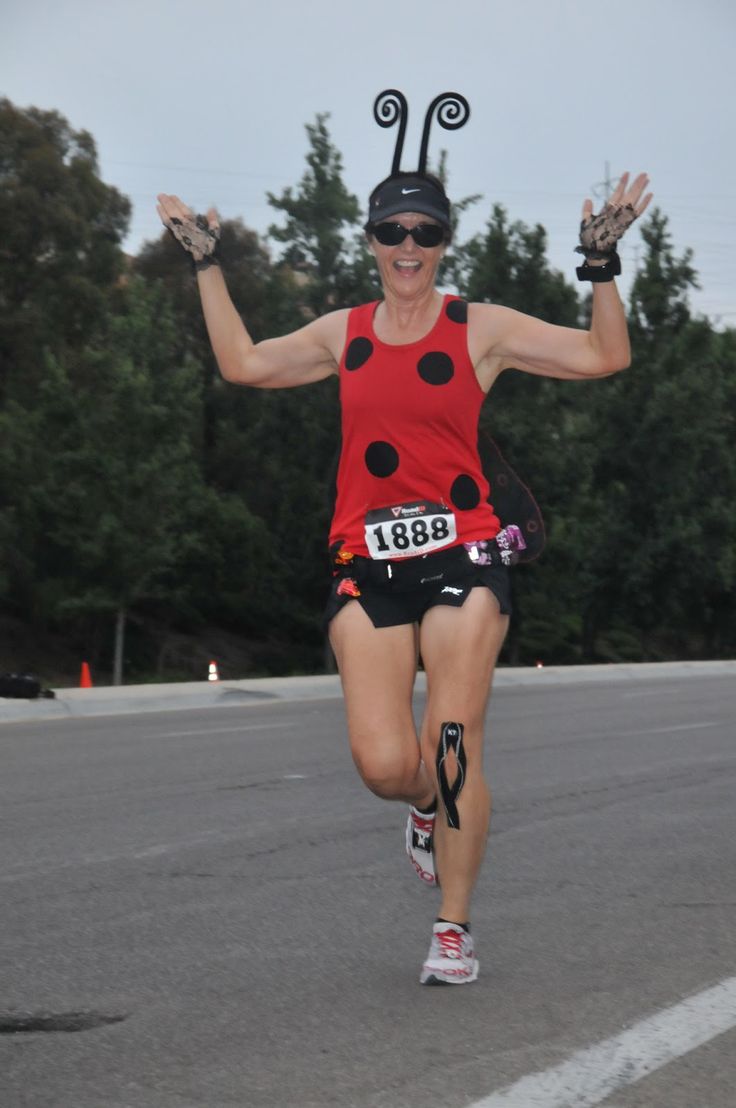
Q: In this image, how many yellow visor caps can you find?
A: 0